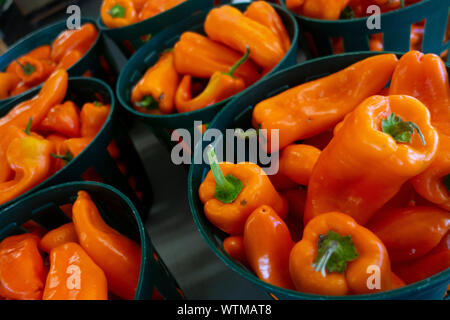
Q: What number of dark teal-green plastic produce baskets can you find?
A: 7